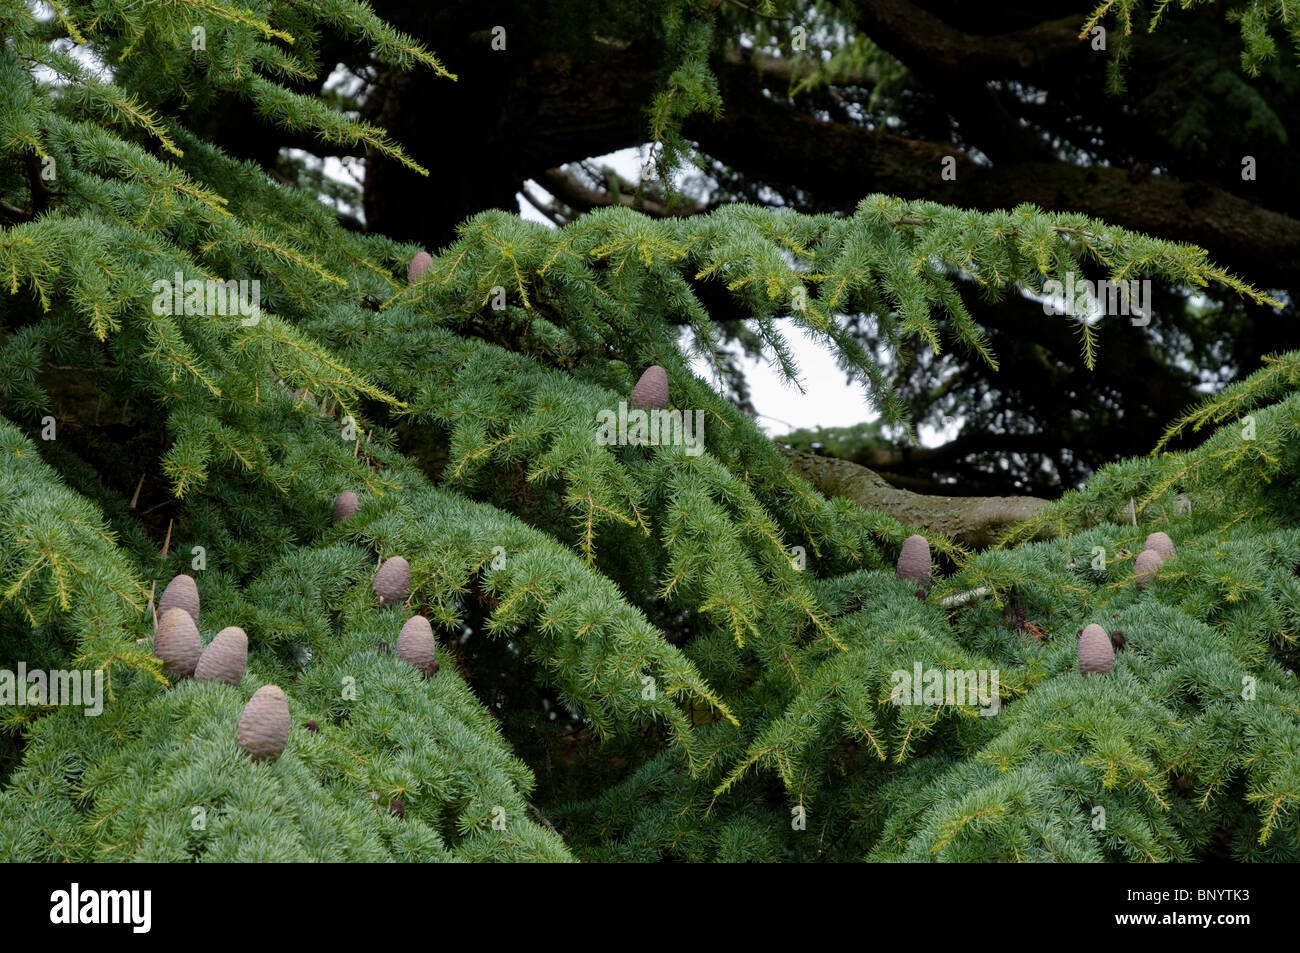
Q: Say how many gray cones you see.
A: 13